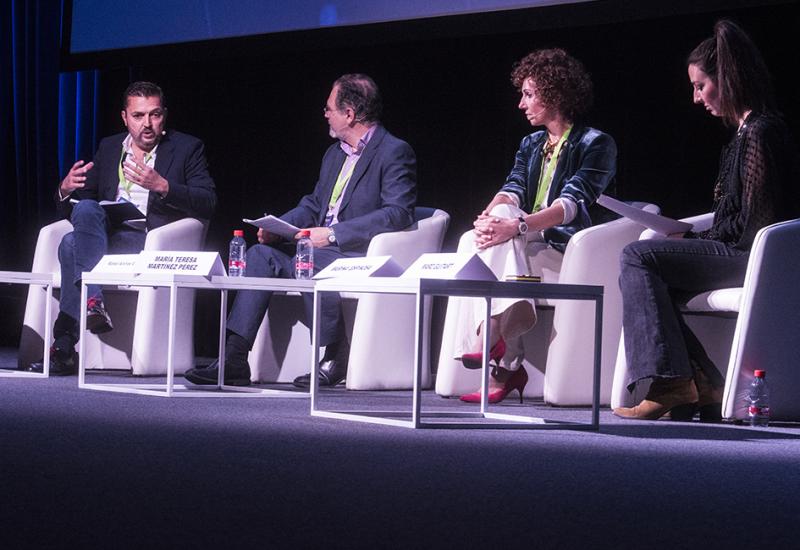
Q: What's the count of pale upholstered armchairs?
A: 4